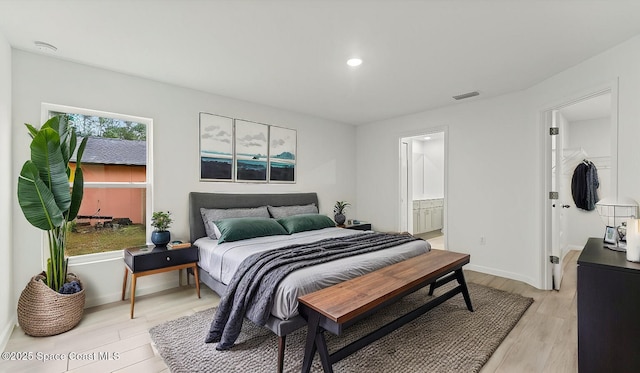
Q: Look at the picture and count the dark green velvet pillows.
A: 2